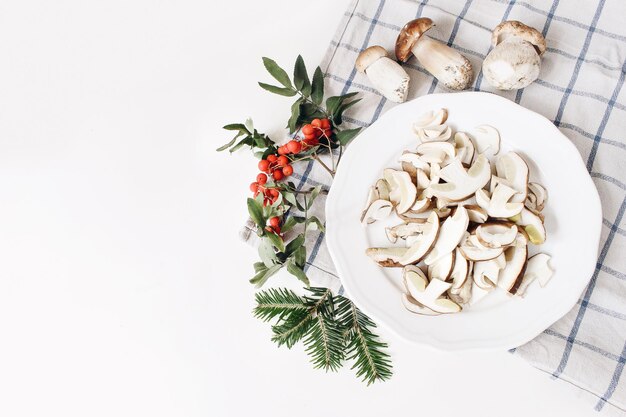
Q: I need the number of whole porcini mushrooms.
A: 3